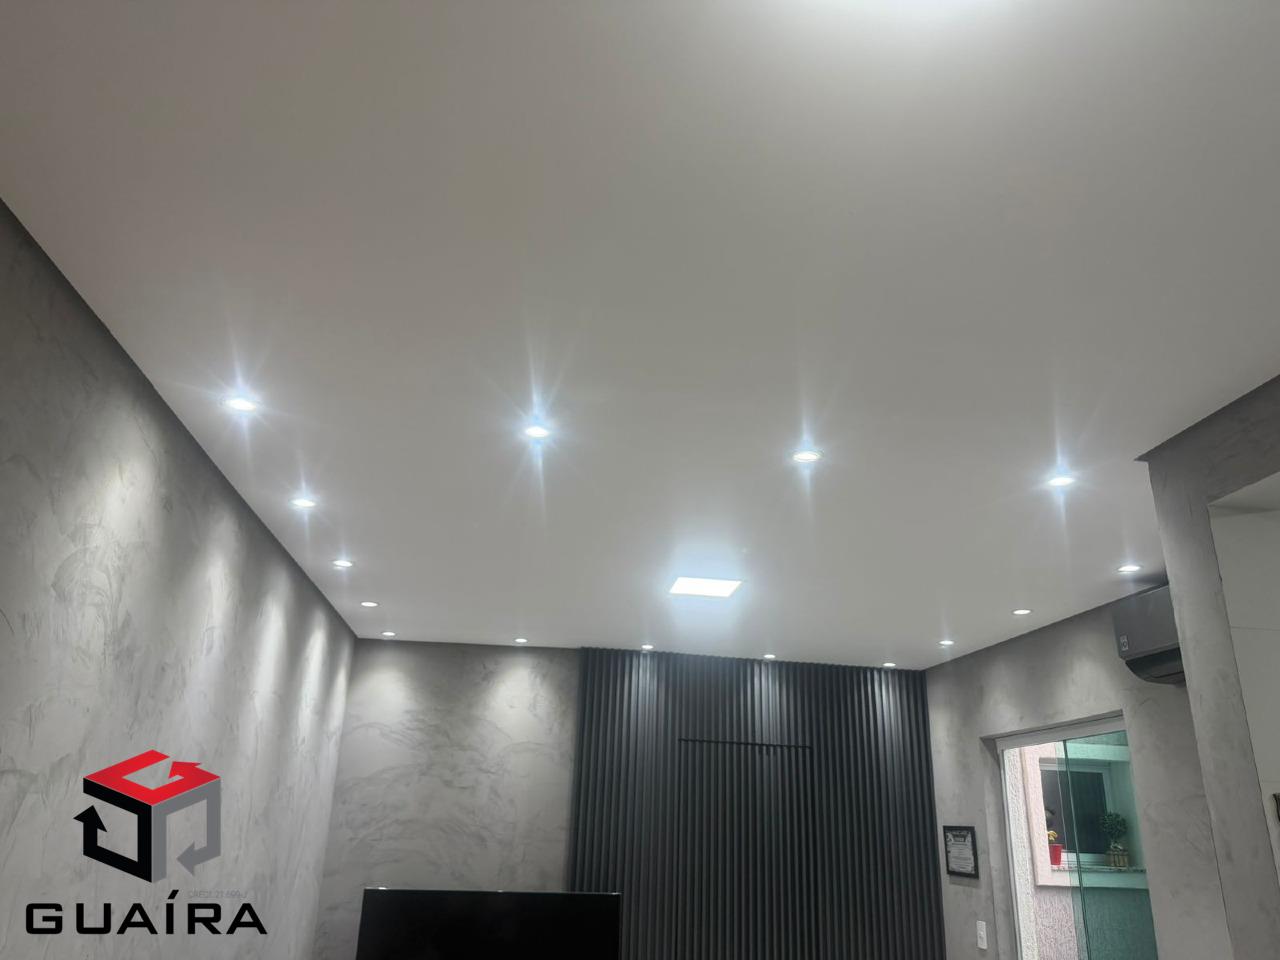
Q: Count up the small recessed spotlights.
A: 15